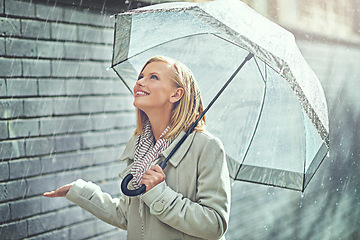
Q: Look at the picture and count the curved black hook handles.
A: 1